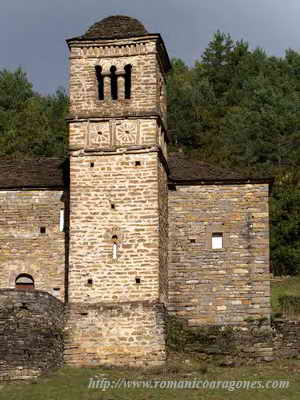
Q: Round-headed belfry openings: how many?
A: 3